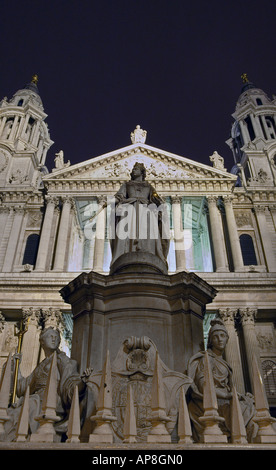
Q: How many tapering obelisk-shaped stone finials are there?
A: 11